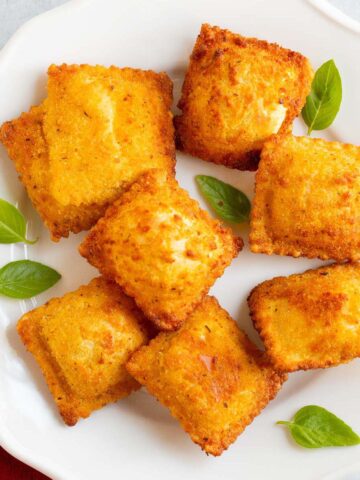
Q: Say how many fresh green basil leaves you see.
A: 5